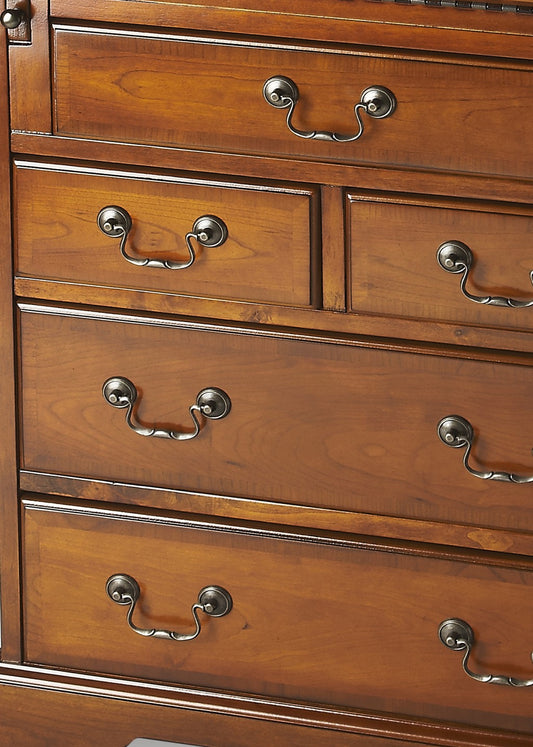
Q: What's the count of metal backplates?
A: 11